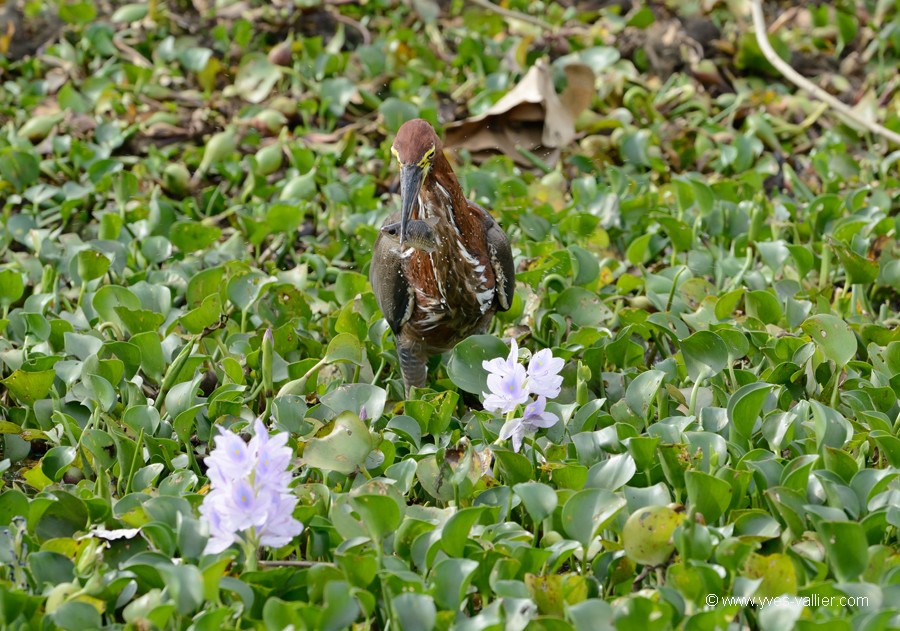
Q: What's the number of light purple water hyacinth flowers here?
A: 2